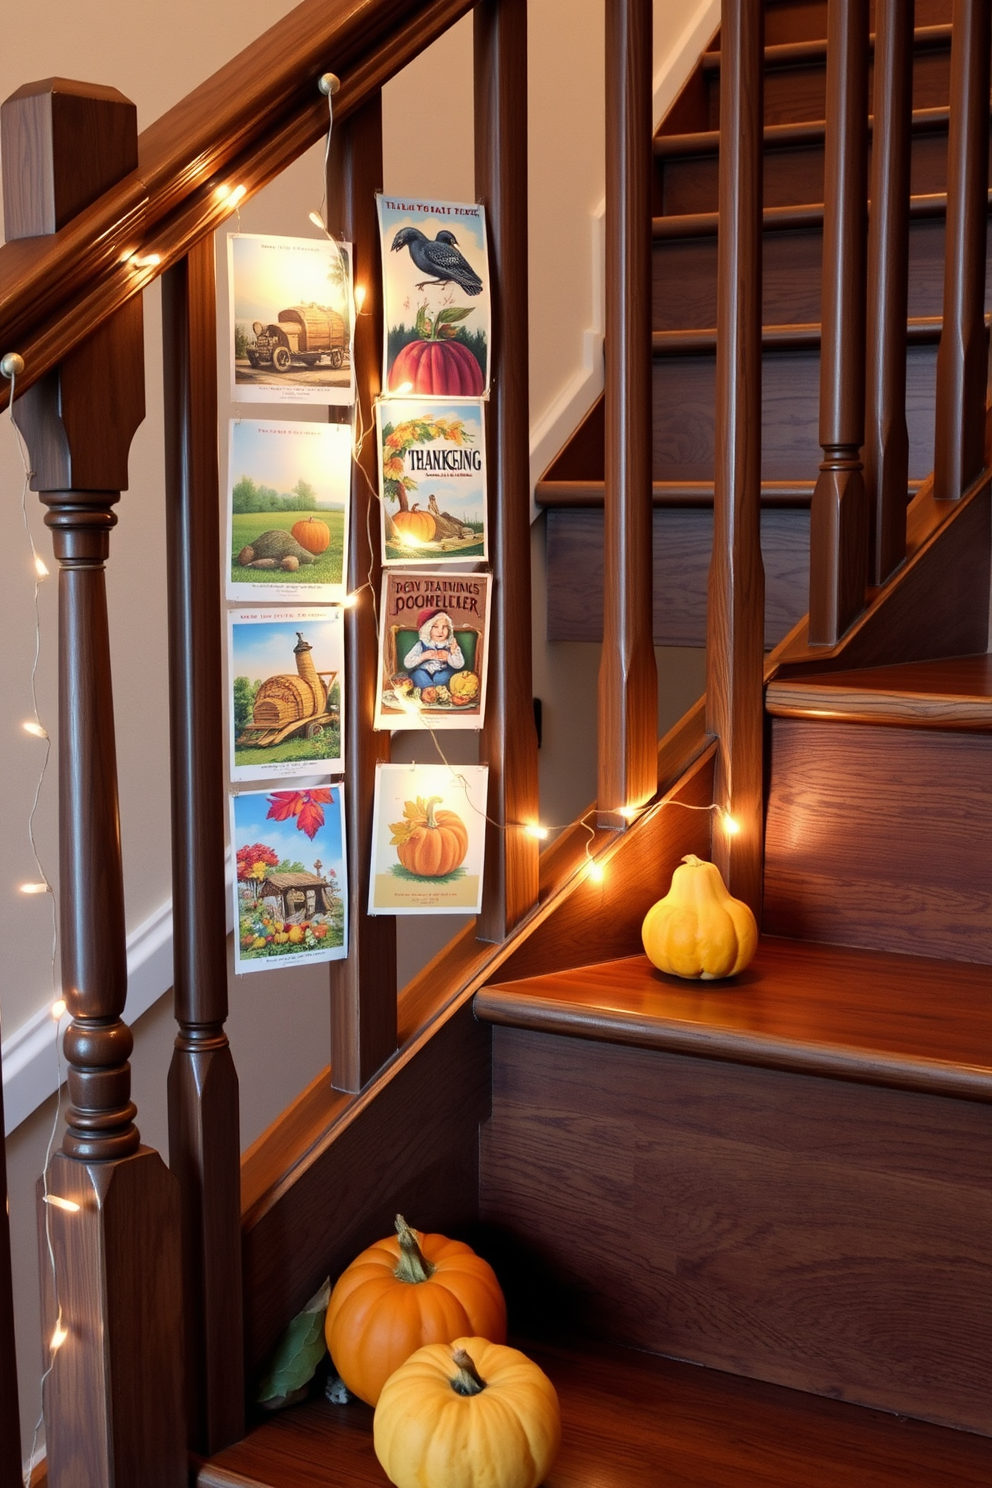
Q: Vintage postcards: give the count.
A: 8